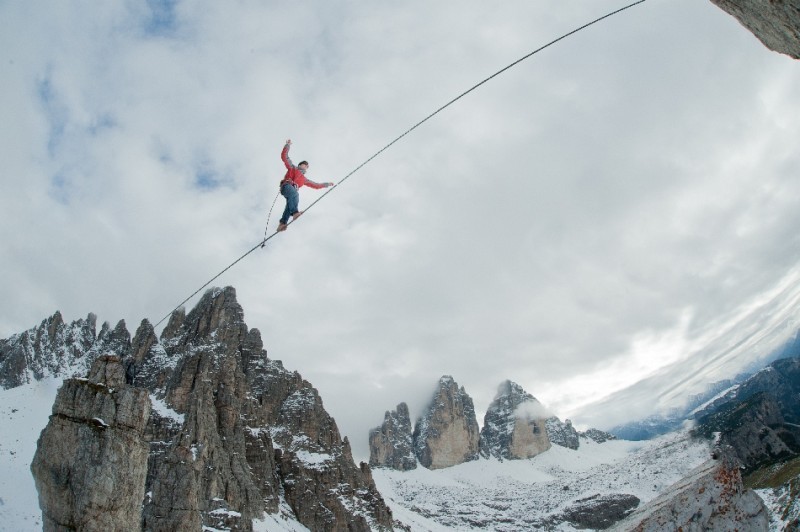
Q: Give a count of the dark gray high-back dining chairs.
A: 0